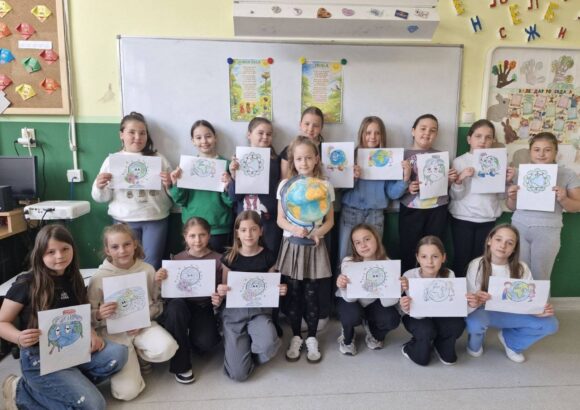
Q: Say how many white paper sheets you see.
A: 15